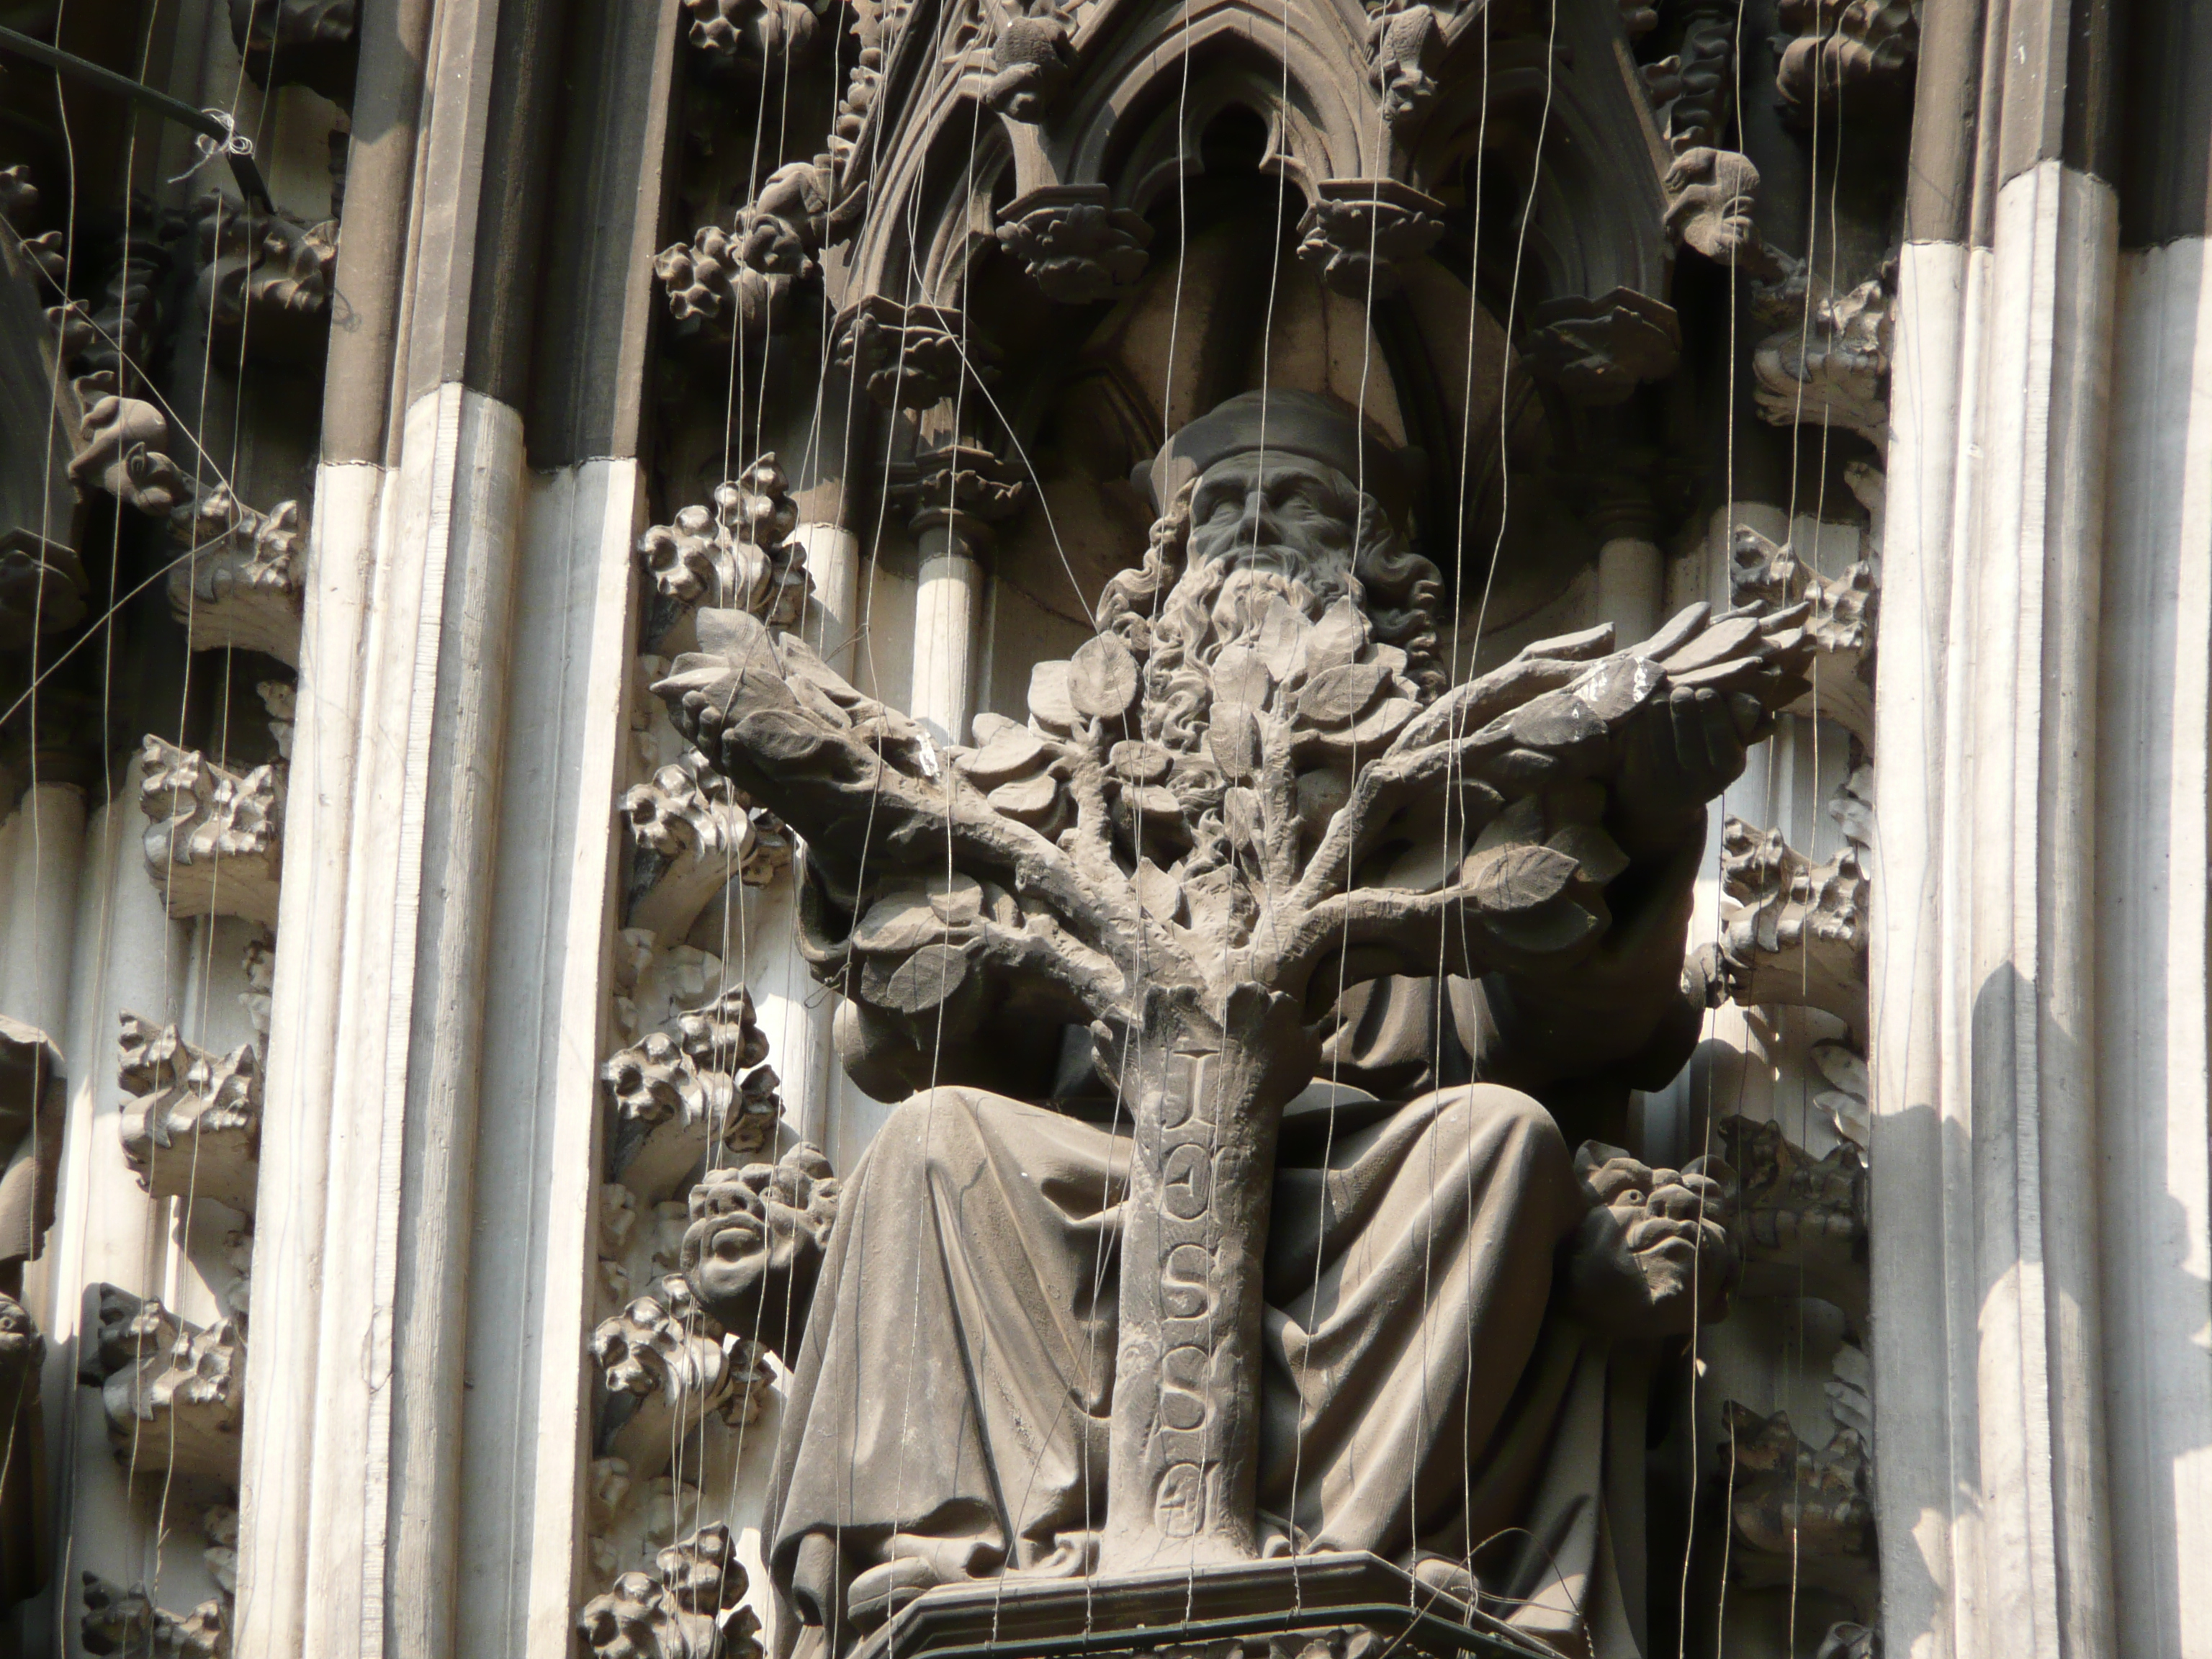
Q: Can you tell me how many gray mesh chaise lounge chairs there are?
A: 0